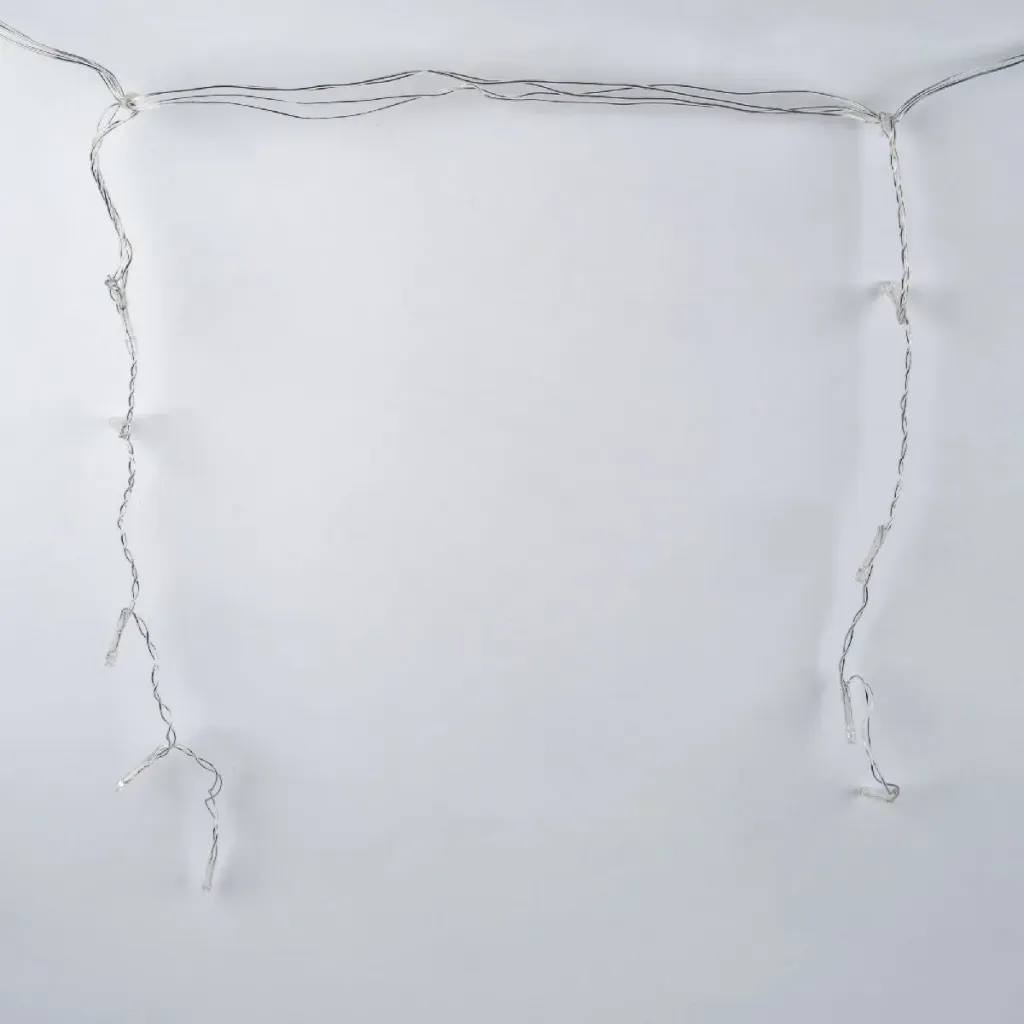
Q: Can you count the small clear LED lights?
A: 9